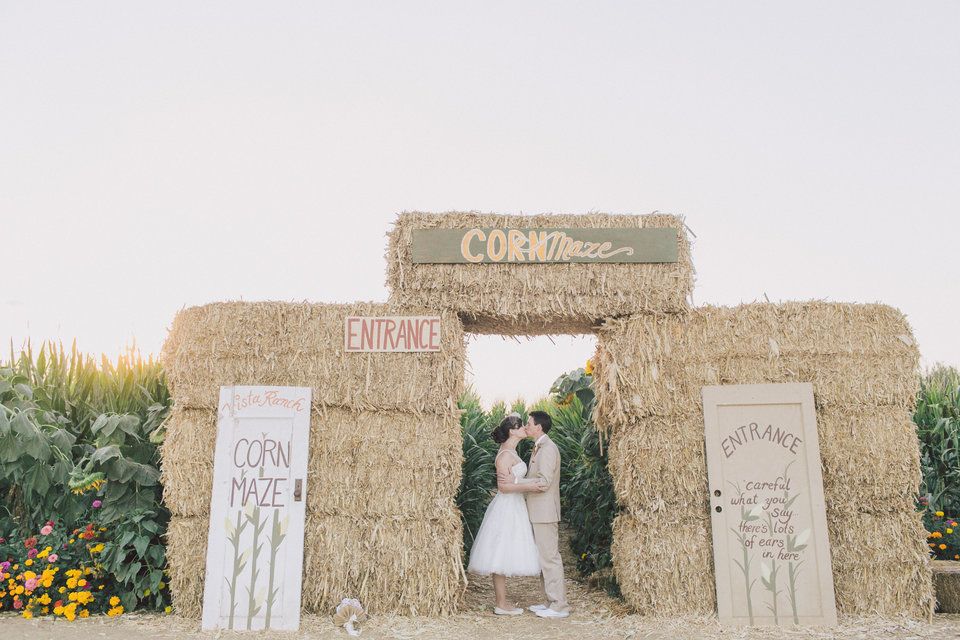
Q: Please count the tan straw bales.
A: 7